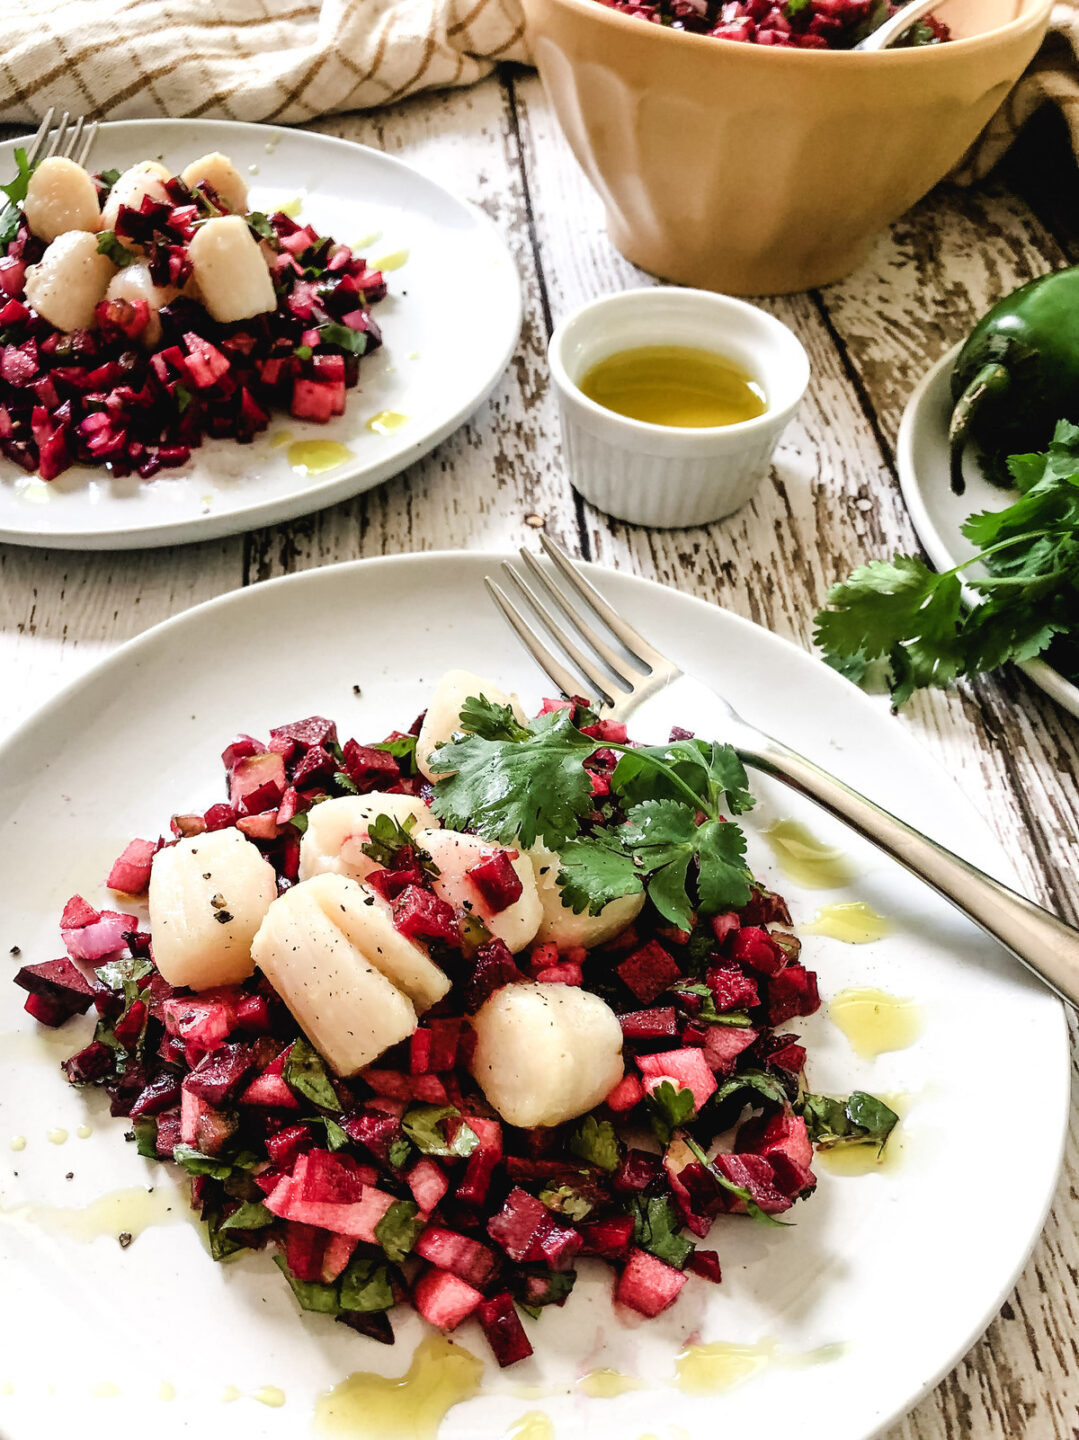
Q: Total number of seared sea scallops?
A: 13